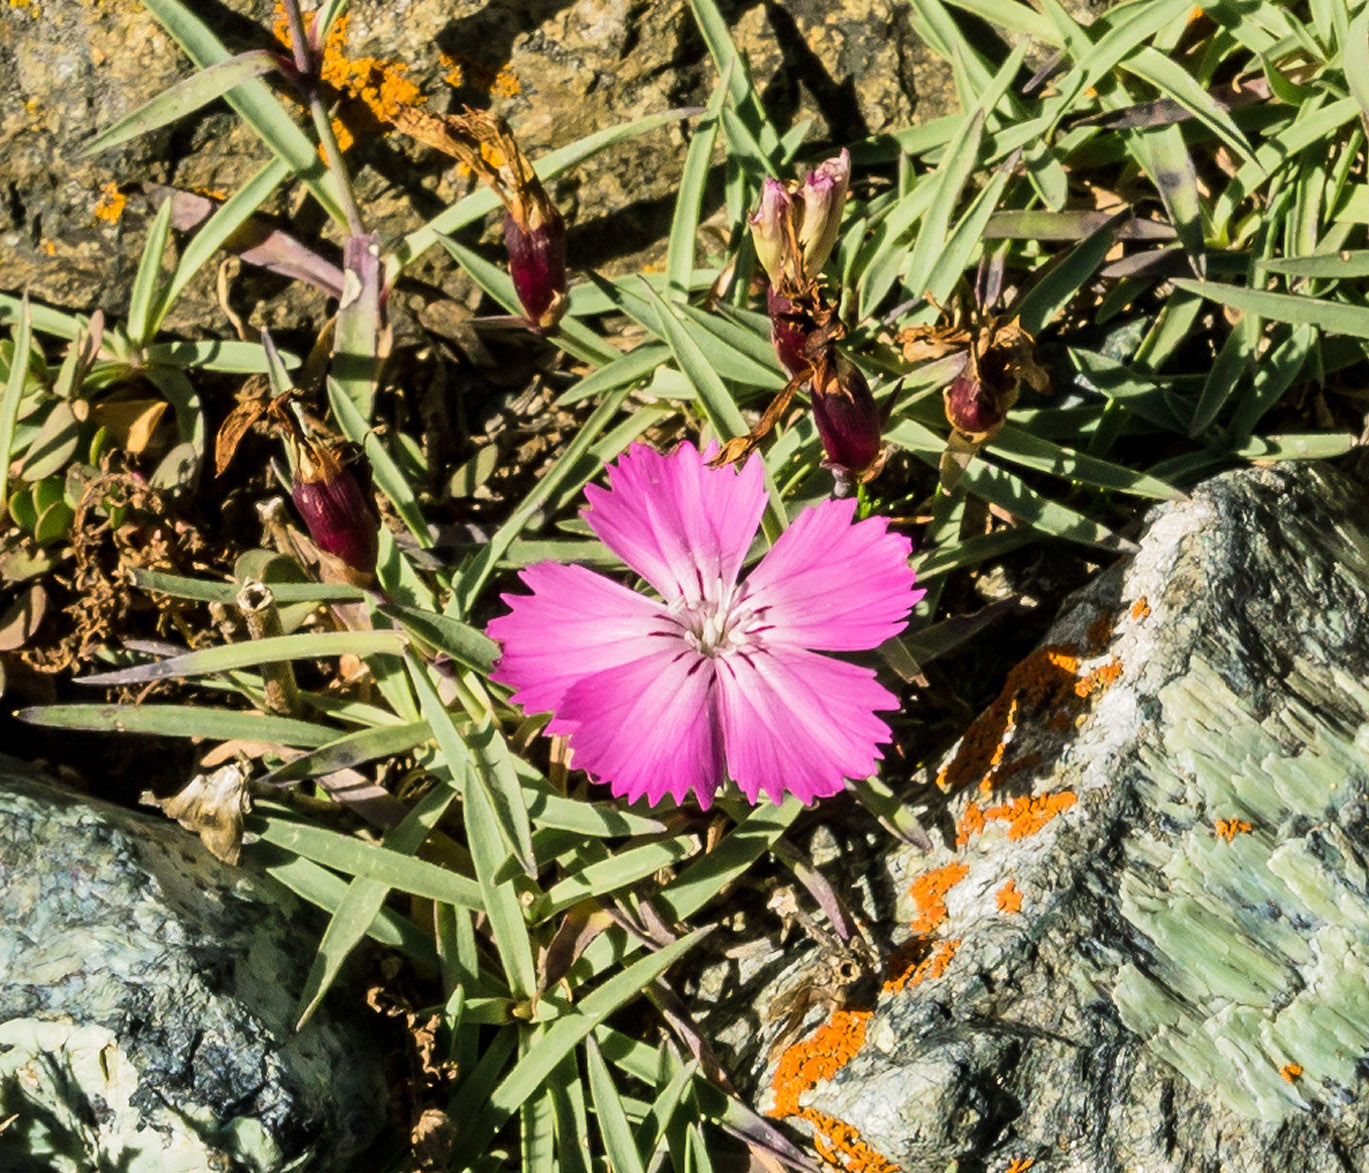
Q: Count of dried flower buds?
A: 5